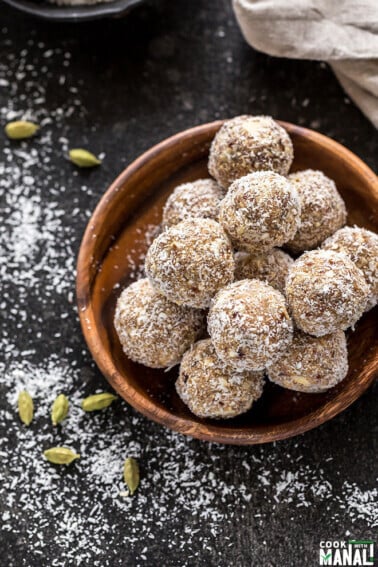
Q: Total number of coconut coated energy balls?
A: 12